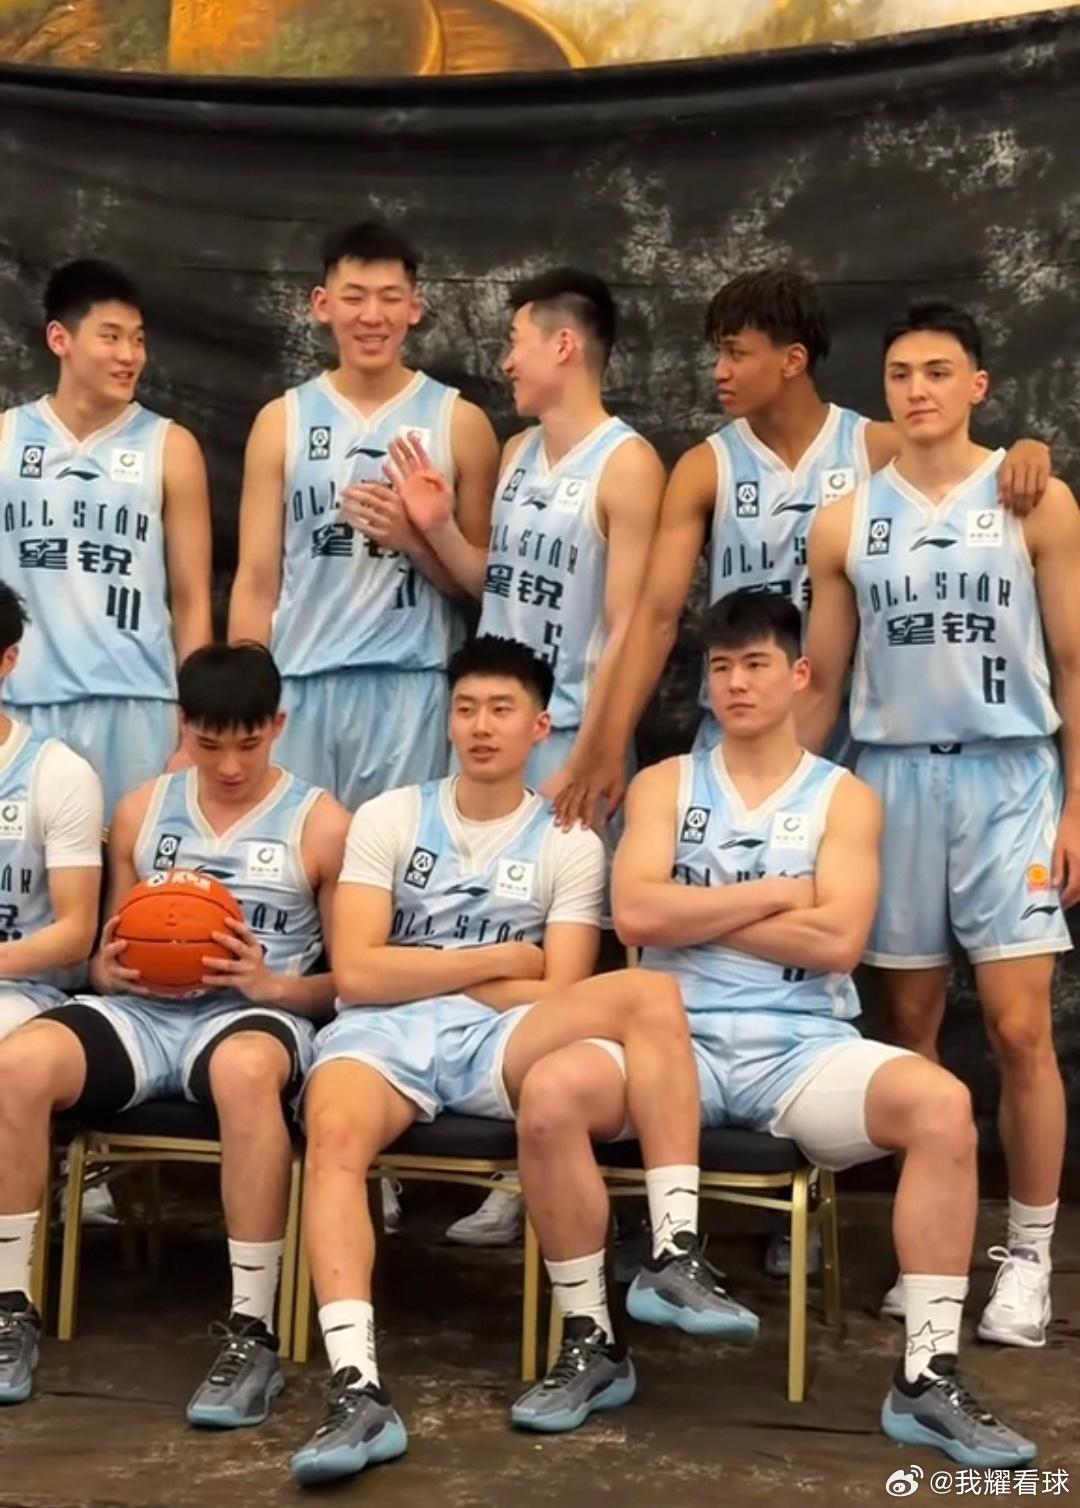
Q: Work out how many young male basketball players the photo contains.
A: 9